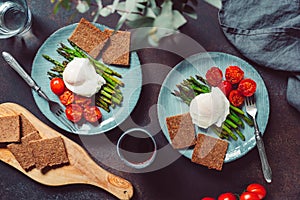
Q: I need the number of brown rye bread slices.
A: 8